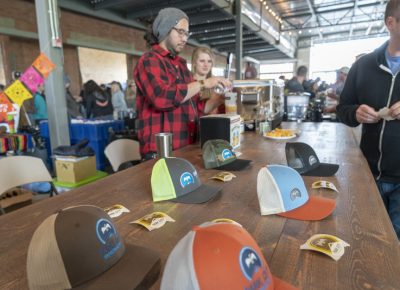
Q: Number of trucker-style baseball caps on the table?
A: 6